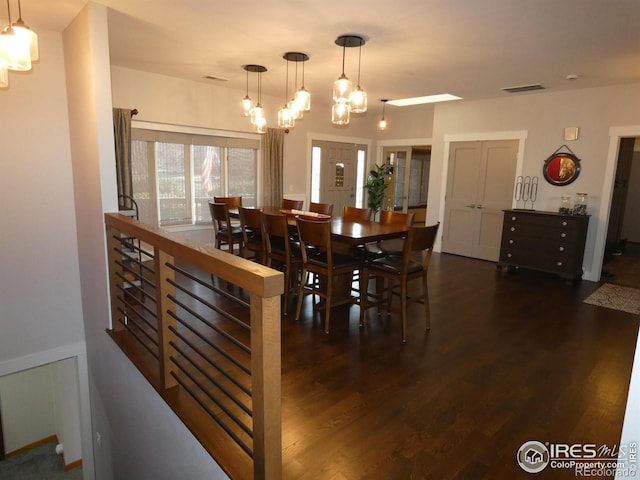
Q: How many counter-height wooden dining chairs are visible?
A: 10